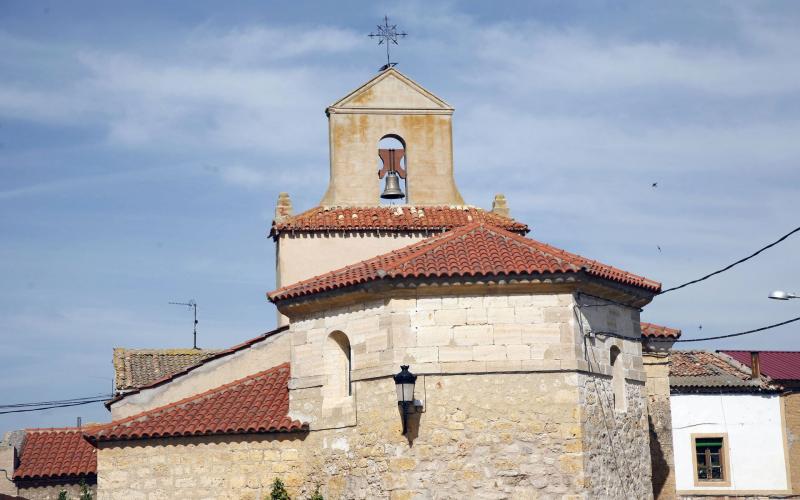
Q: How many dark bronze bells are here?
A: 1